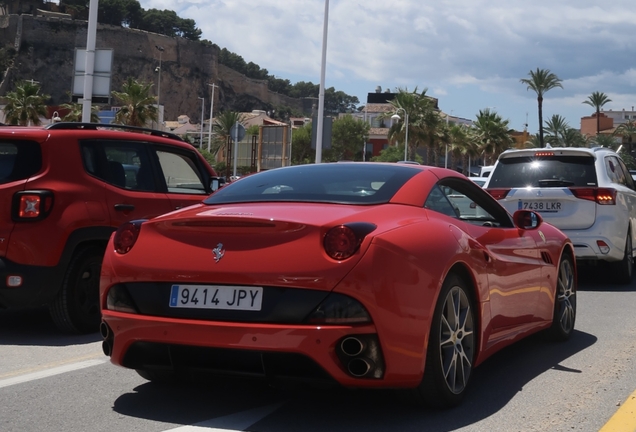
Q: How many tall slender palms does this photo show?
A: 2